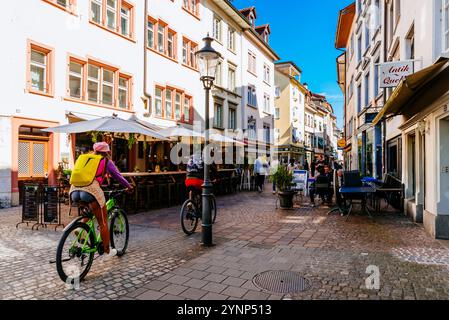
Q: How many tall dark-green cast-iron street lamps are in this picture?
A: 1